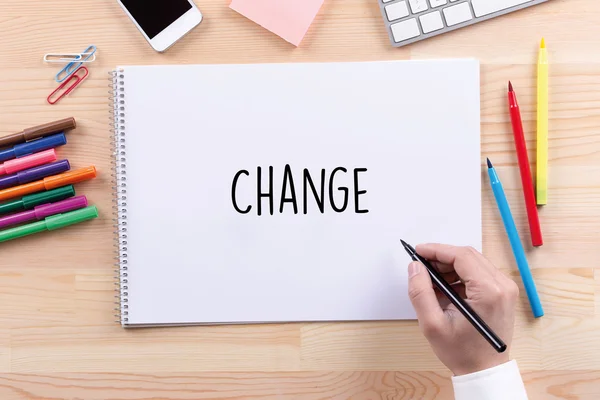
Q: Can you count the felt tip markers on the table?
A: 11